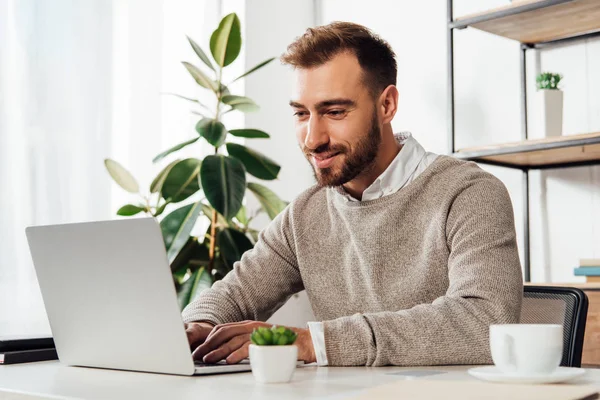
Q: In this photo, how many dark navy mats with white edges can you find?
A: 0